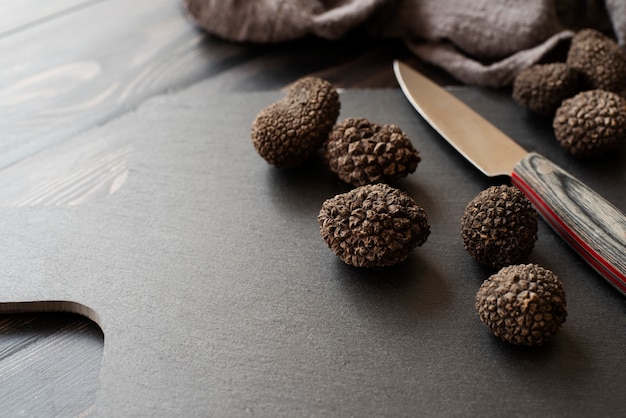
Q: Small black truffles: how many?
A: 8